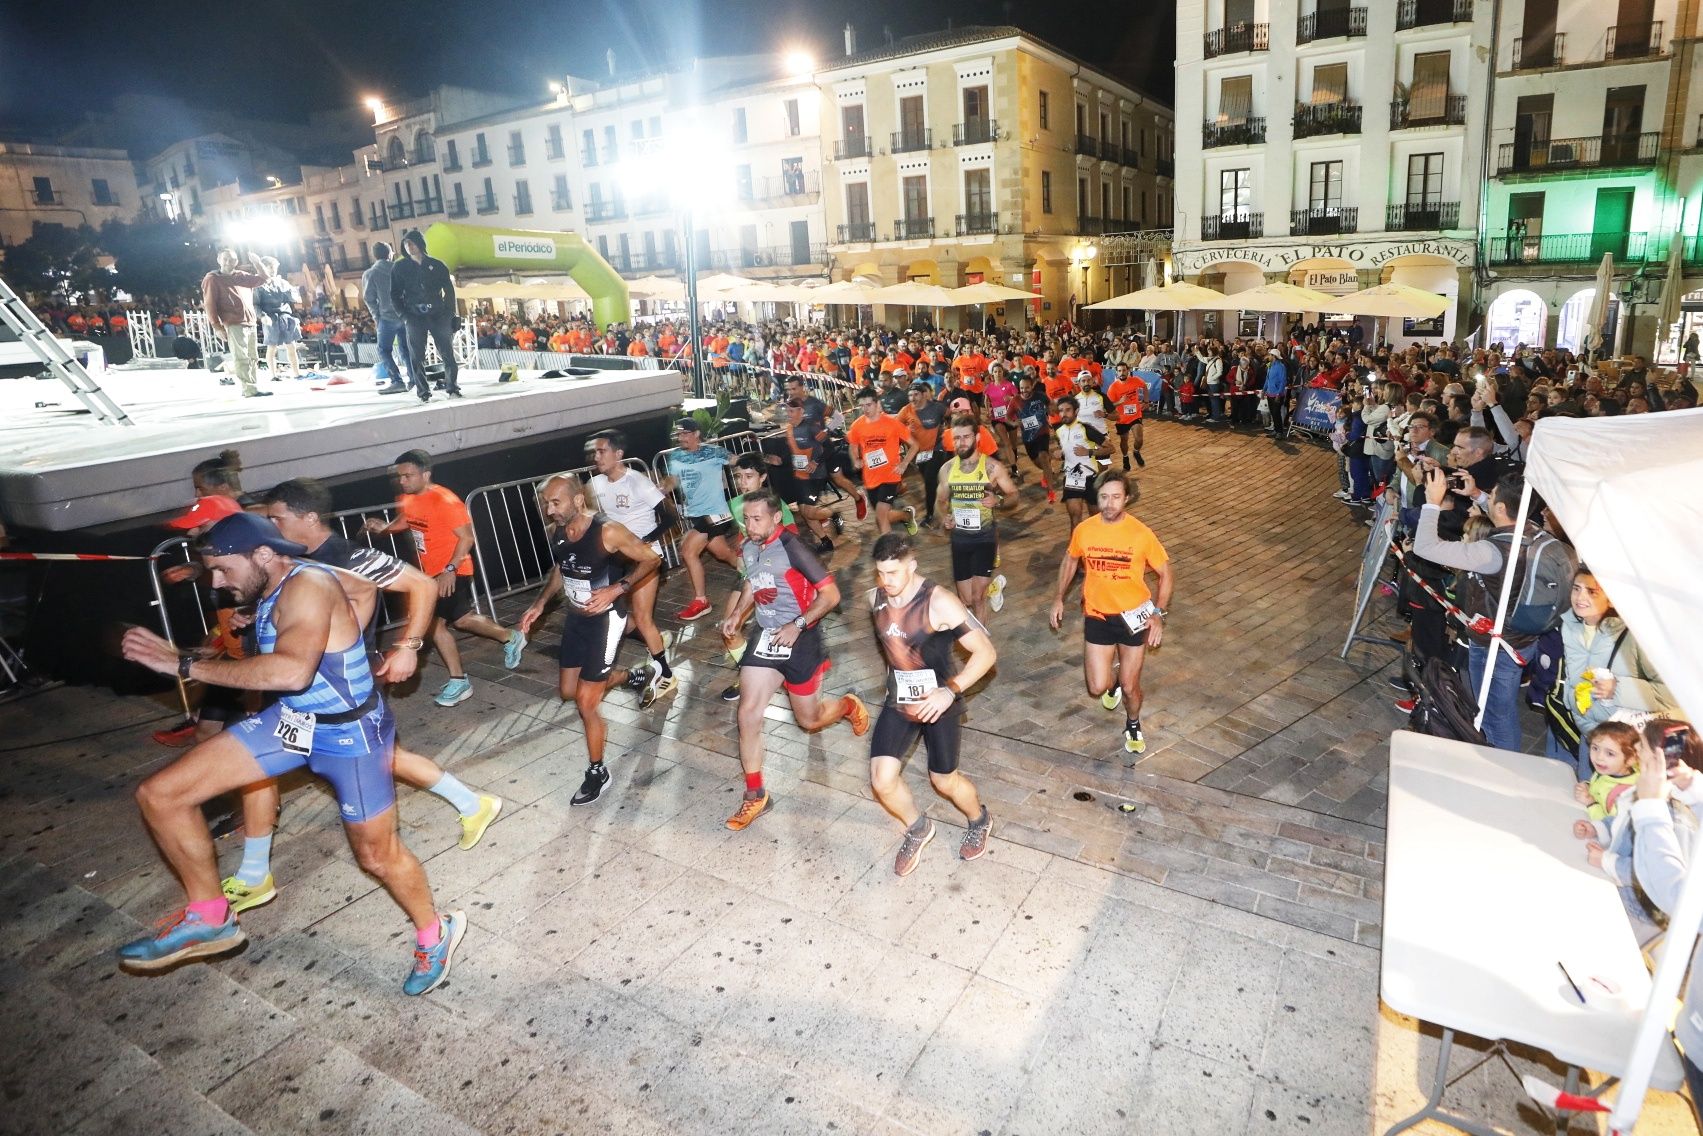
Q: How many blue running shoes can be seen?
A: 4